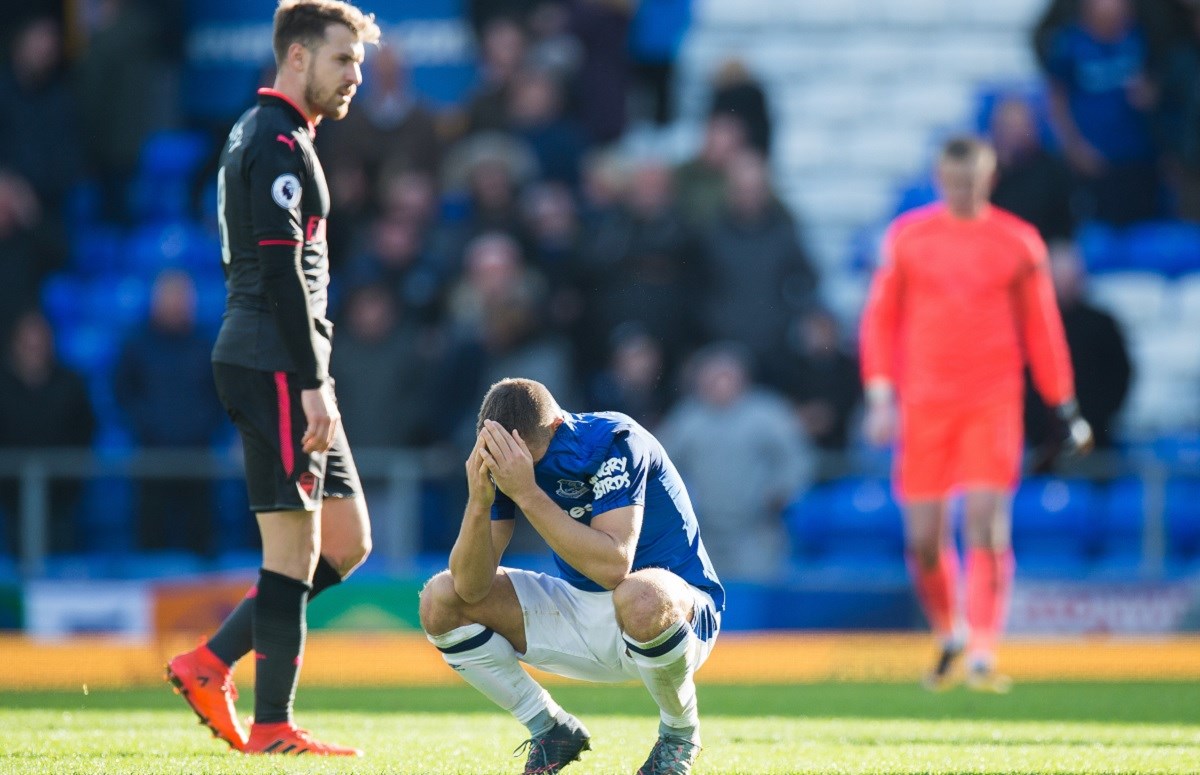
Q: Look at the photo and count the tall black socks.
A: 2